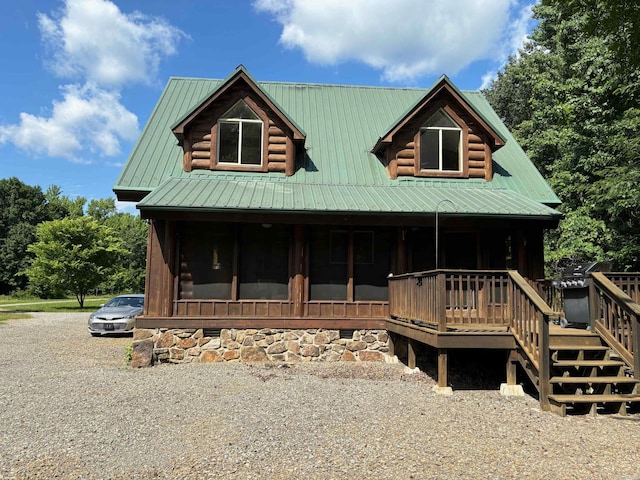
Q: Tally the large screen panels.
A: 4